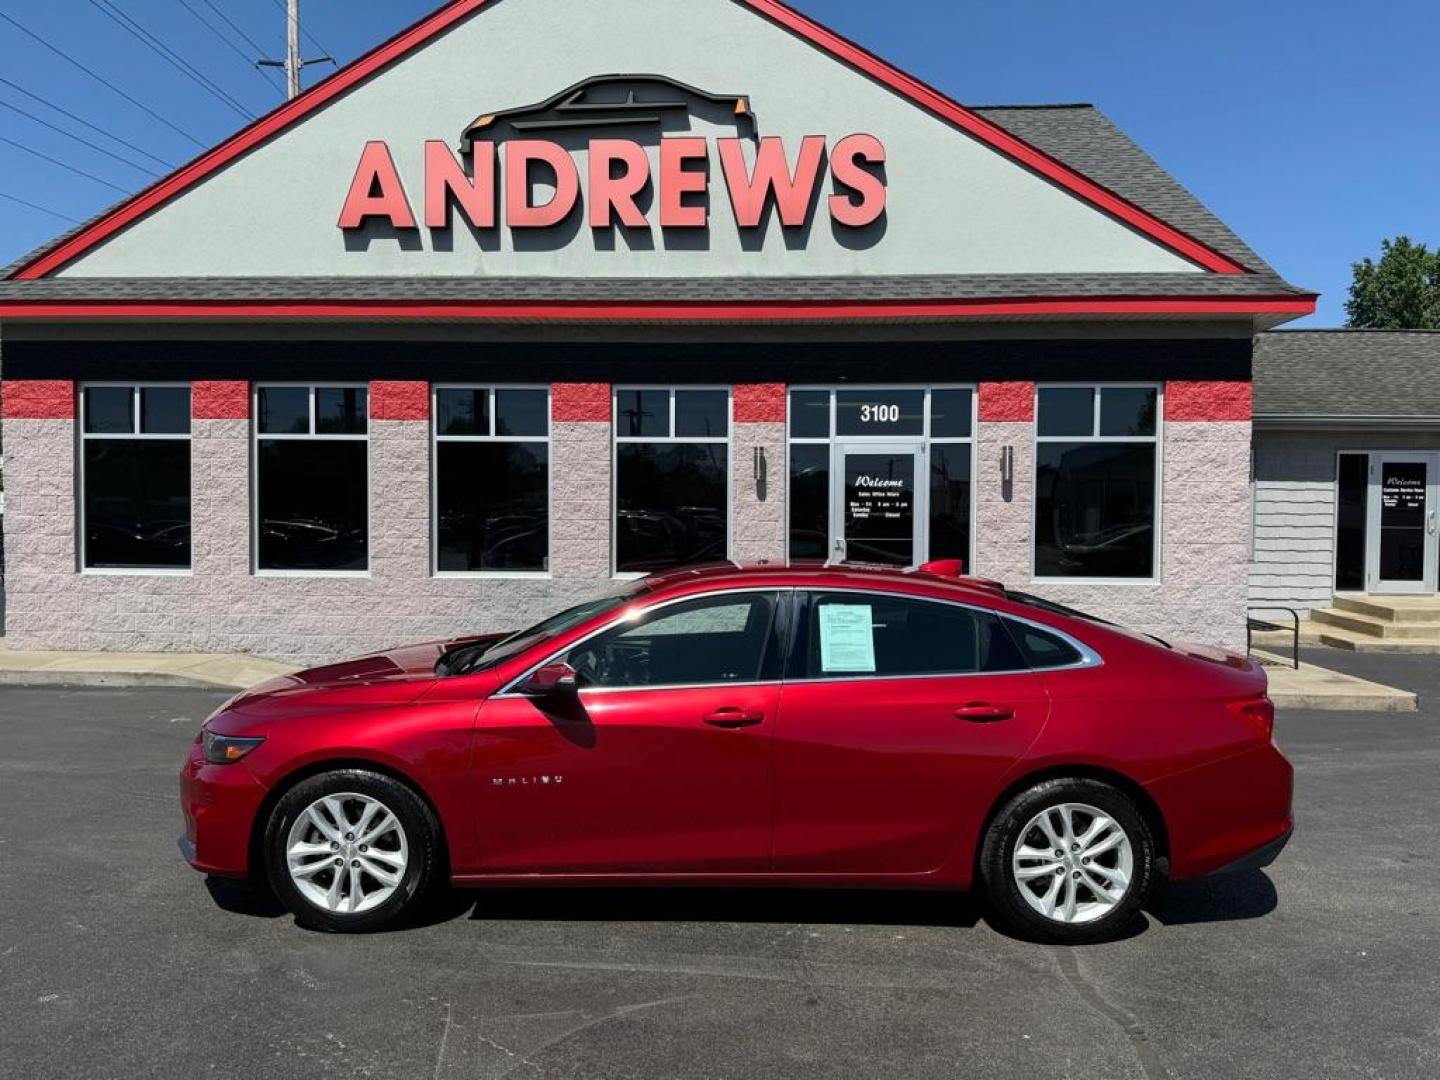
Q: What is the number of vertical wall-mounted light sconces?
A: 2